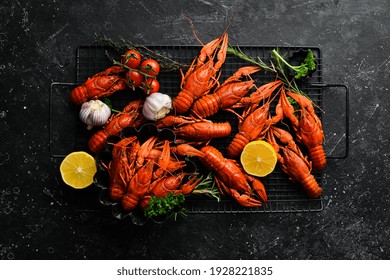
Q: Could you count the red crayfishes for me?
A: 12